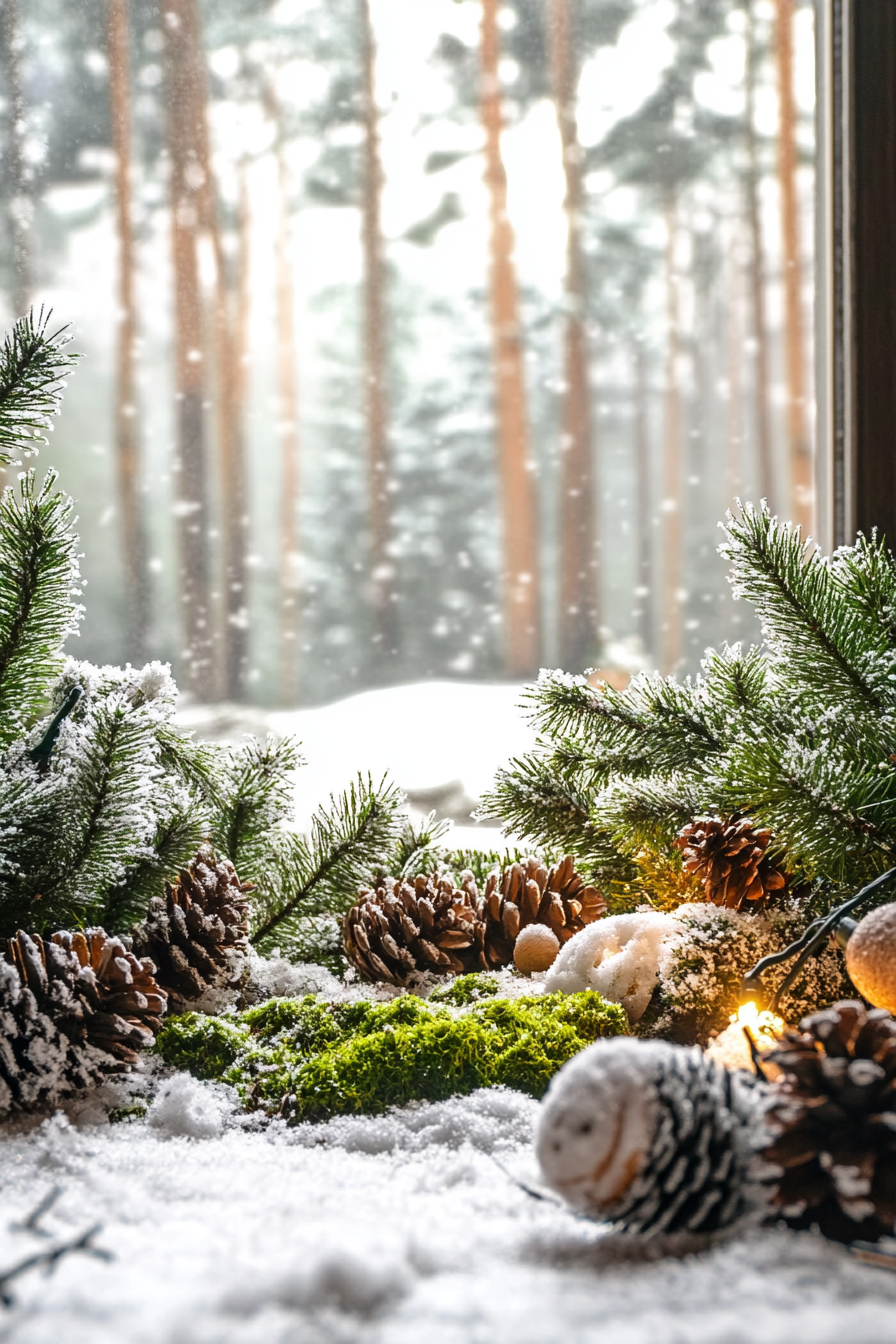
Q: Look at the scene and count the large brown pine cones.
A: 6